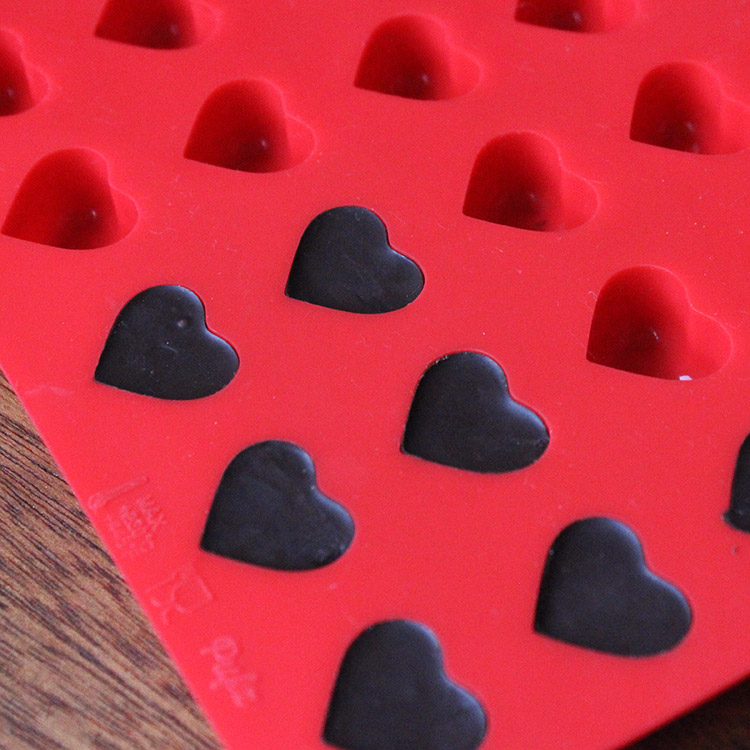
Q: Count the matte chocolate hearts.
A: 7